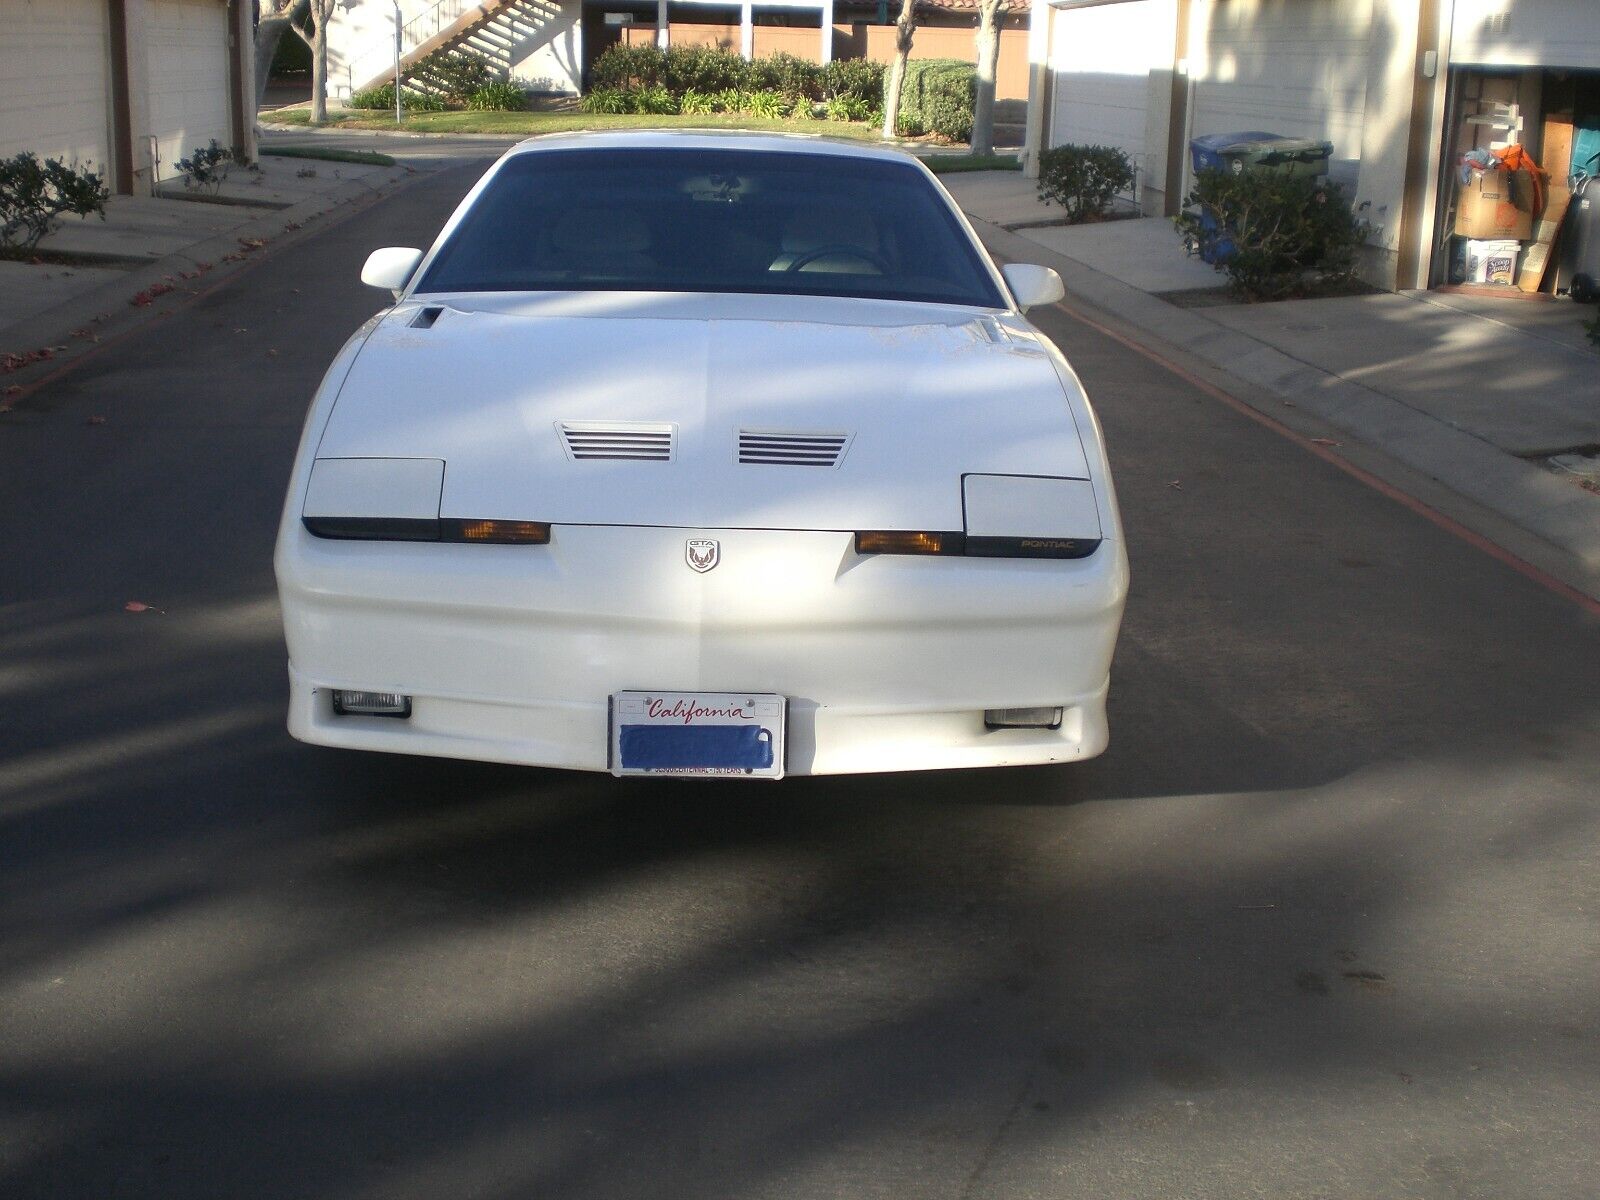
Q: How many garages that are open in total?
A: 1